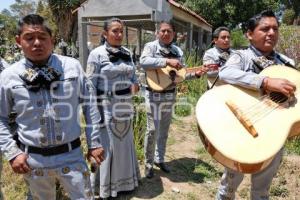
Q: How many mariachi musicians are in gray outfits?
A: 5